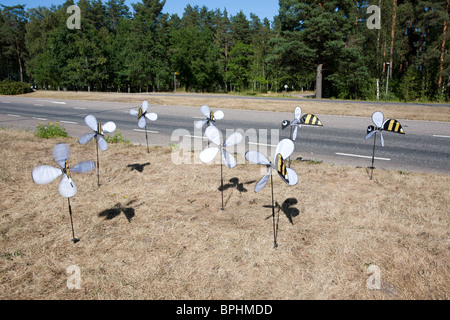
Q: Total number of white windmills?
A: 8